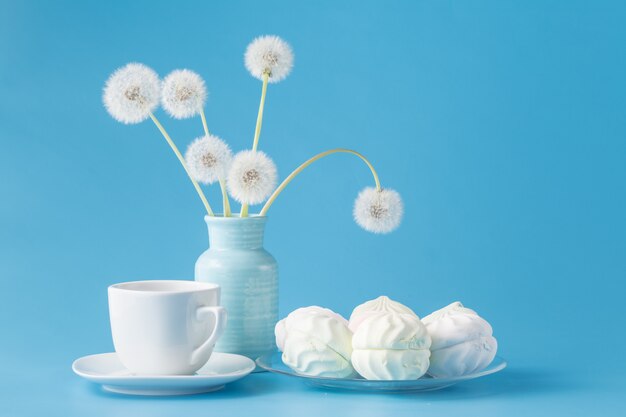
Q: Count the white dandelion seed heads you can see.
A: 6